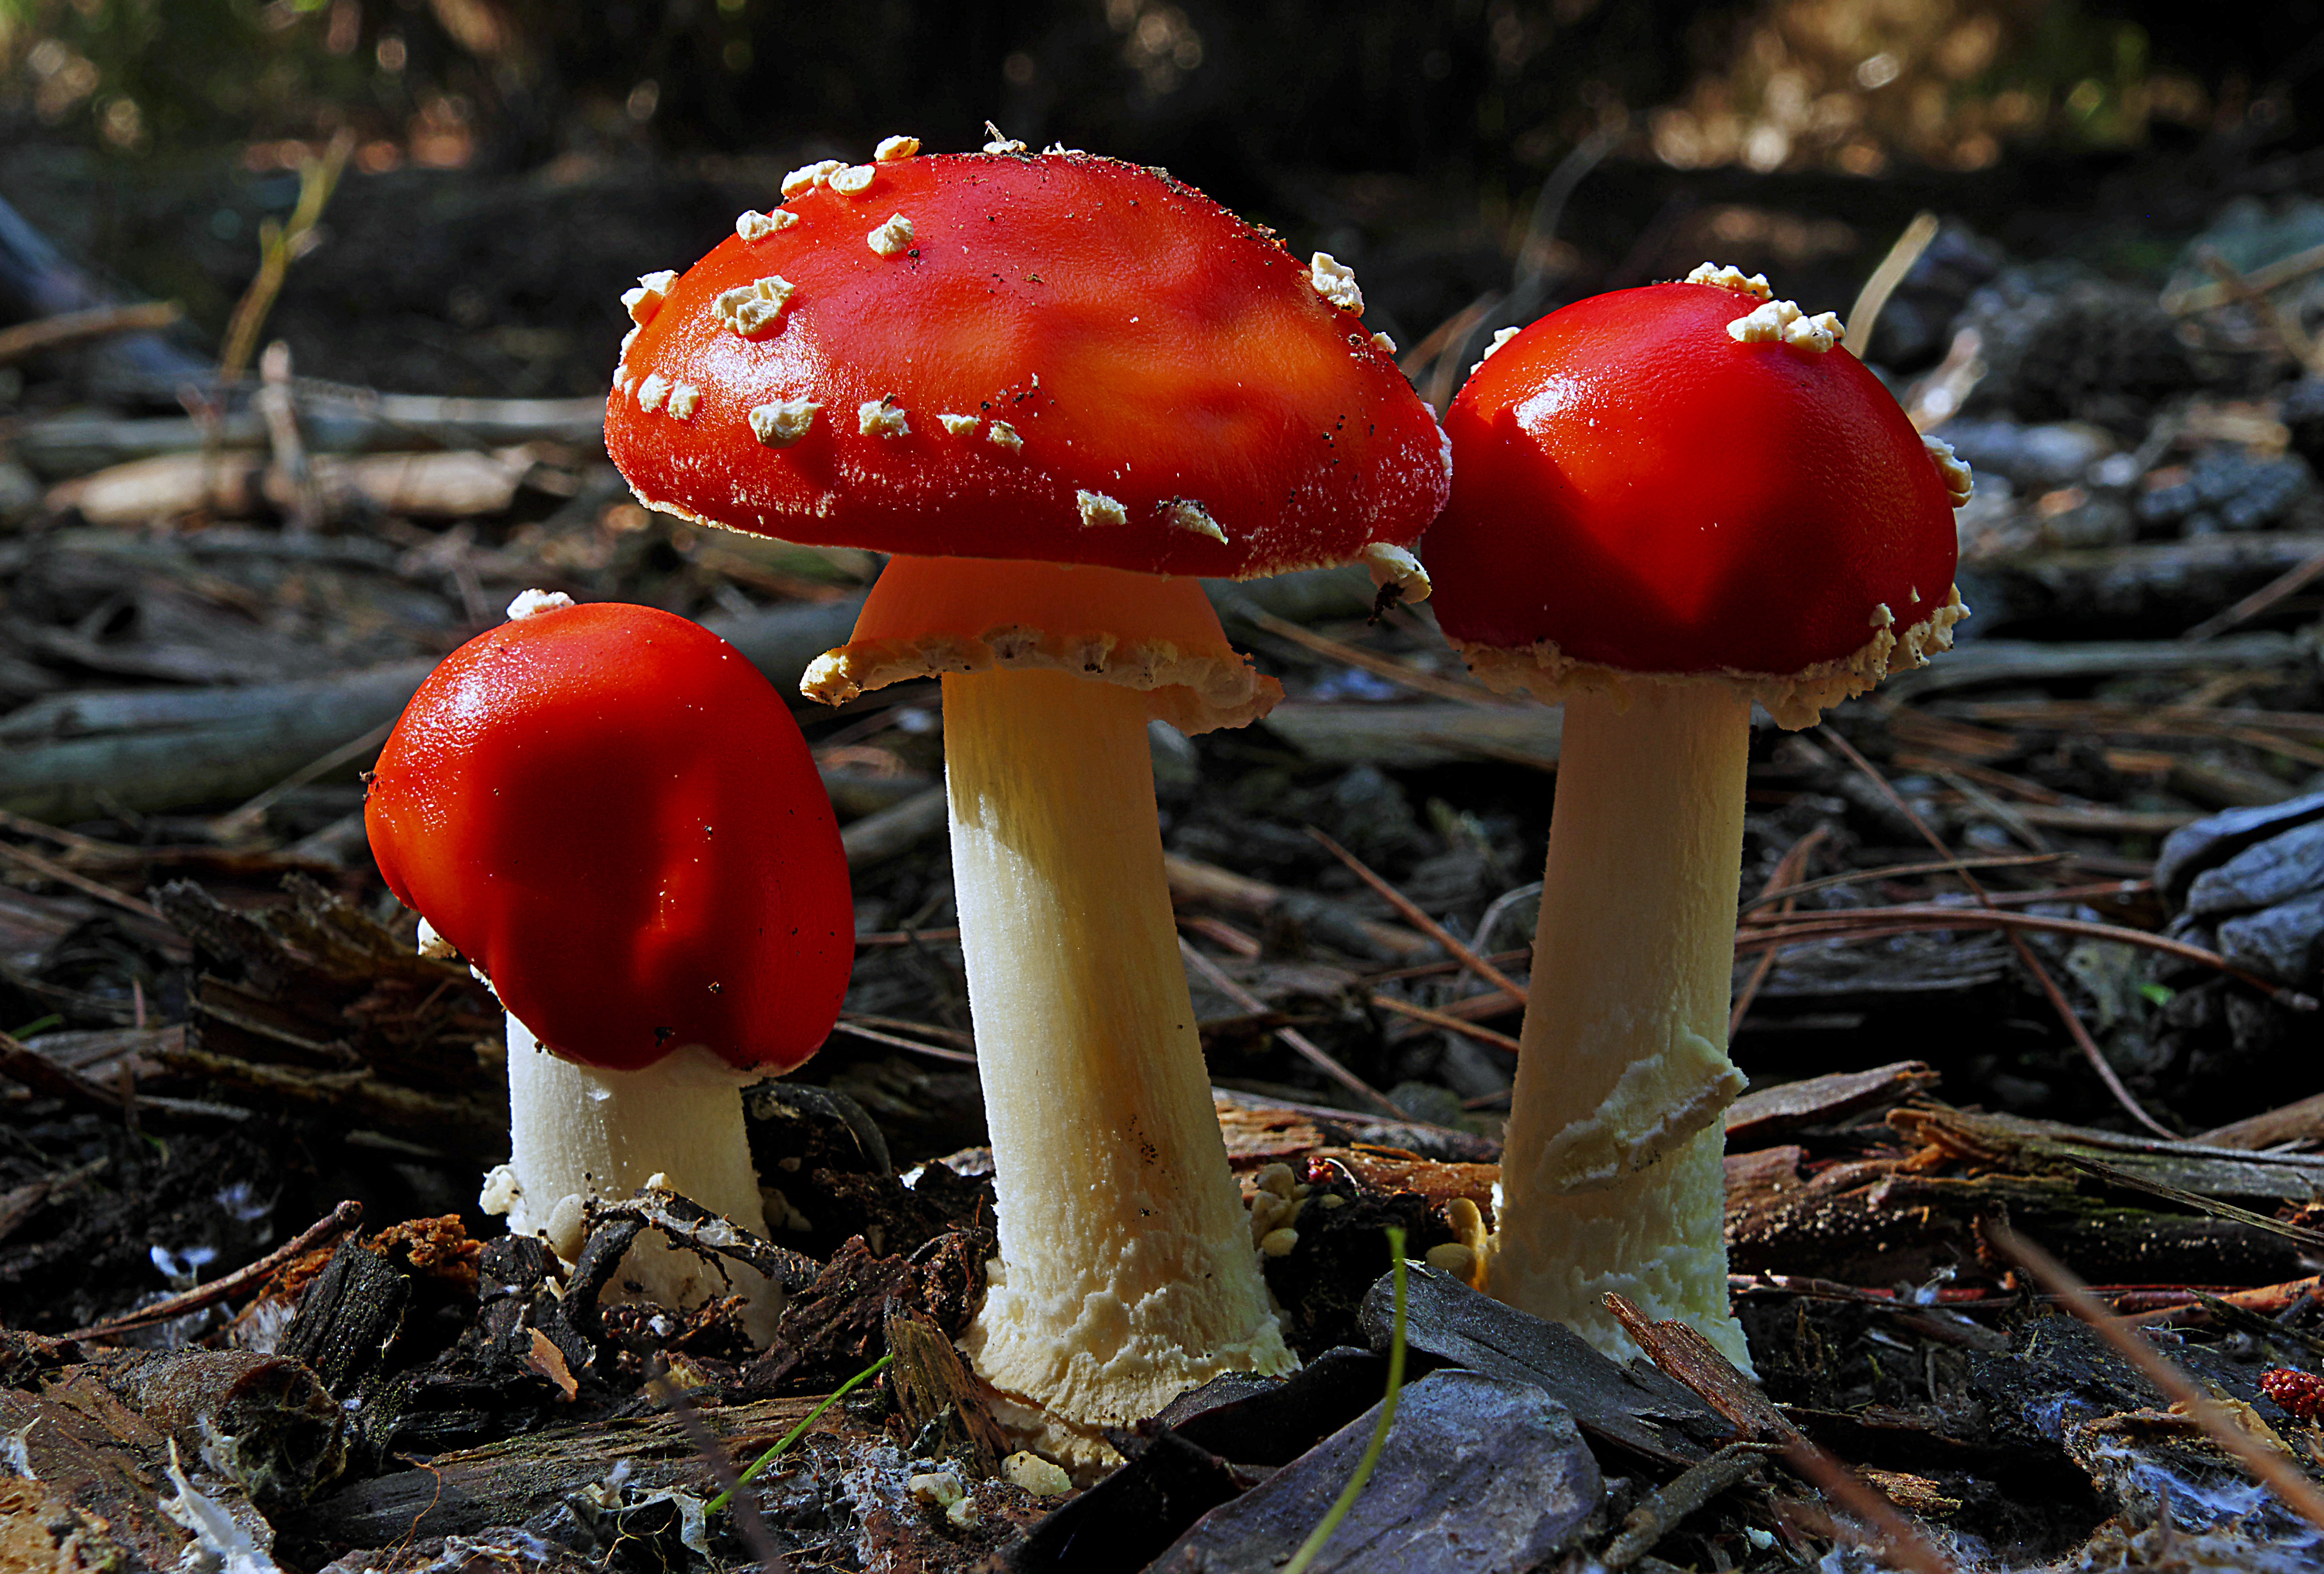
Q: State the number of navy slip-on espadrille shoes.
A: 0